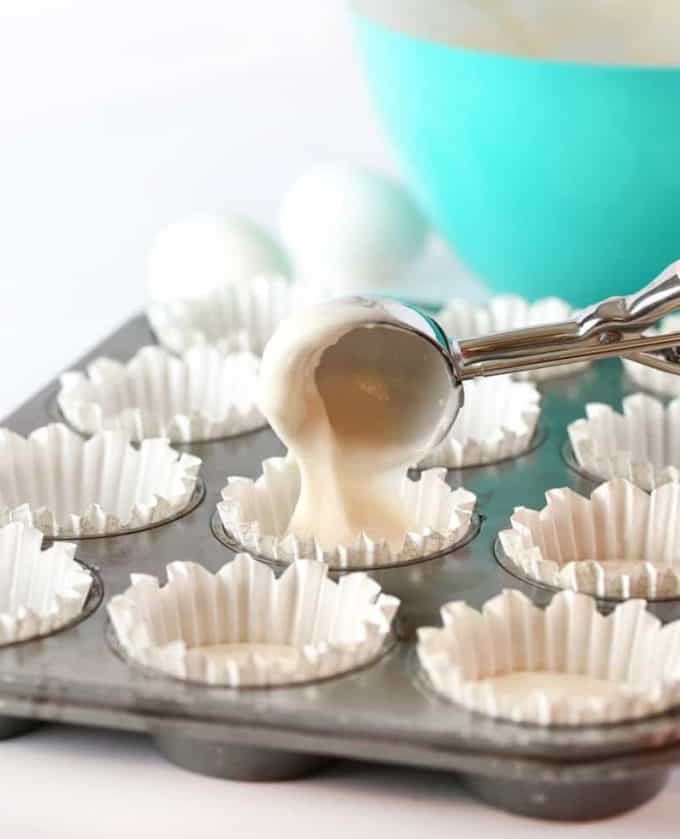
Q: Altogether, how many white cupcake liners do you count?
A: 12